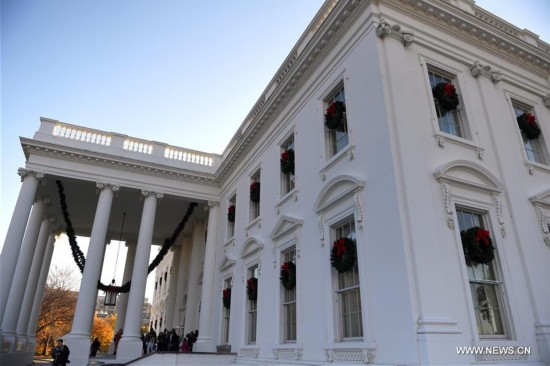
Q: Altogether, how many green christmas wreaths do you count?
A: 11